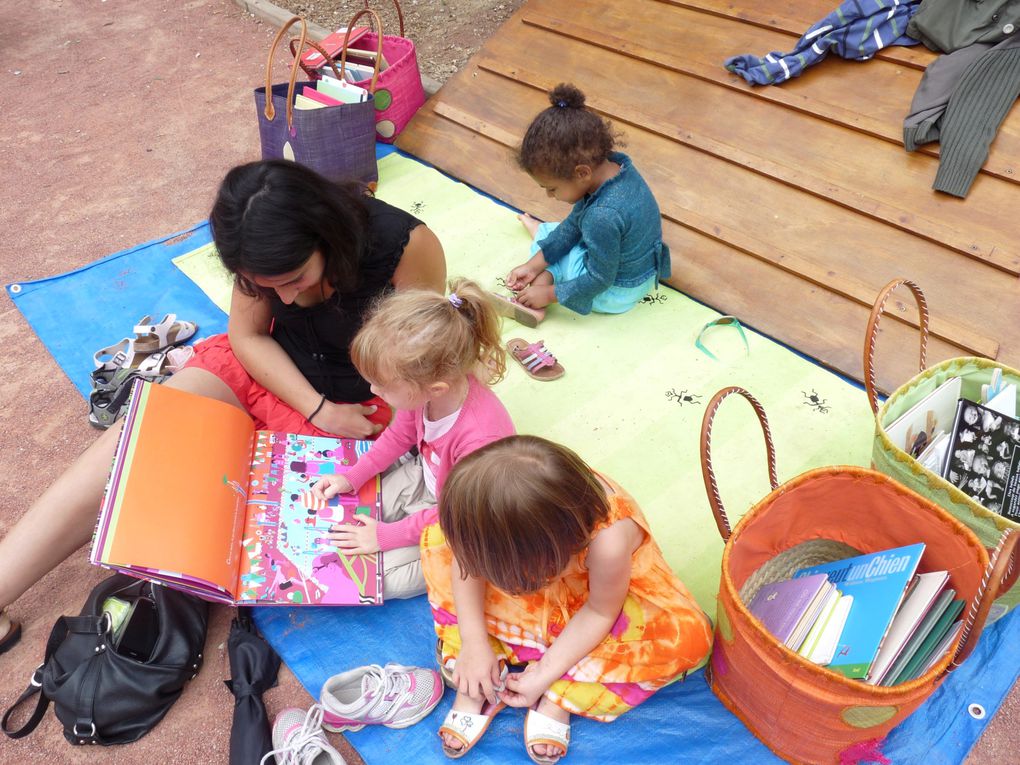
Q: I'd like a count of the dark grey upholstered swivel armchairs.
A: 0